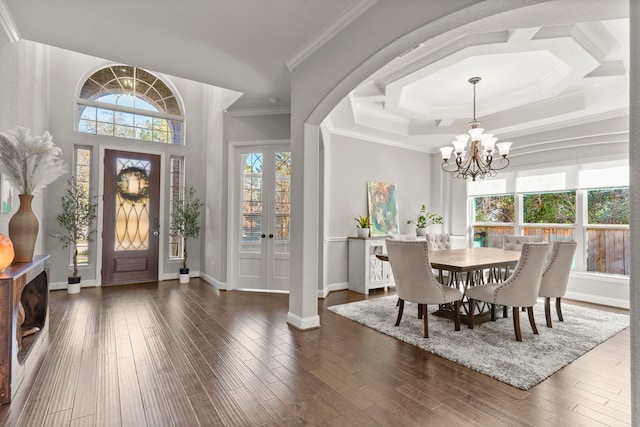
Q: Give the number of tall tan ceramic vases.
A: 1